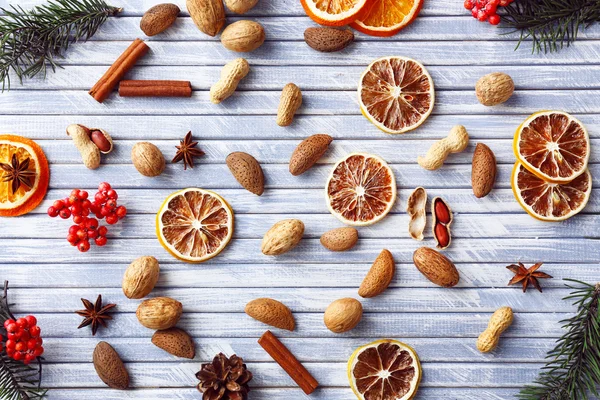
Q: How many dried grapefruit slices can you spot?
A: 6